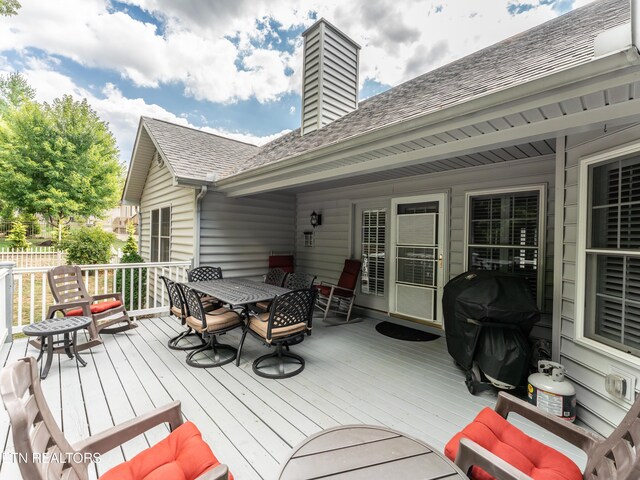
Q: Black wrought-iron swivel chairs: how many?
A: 6